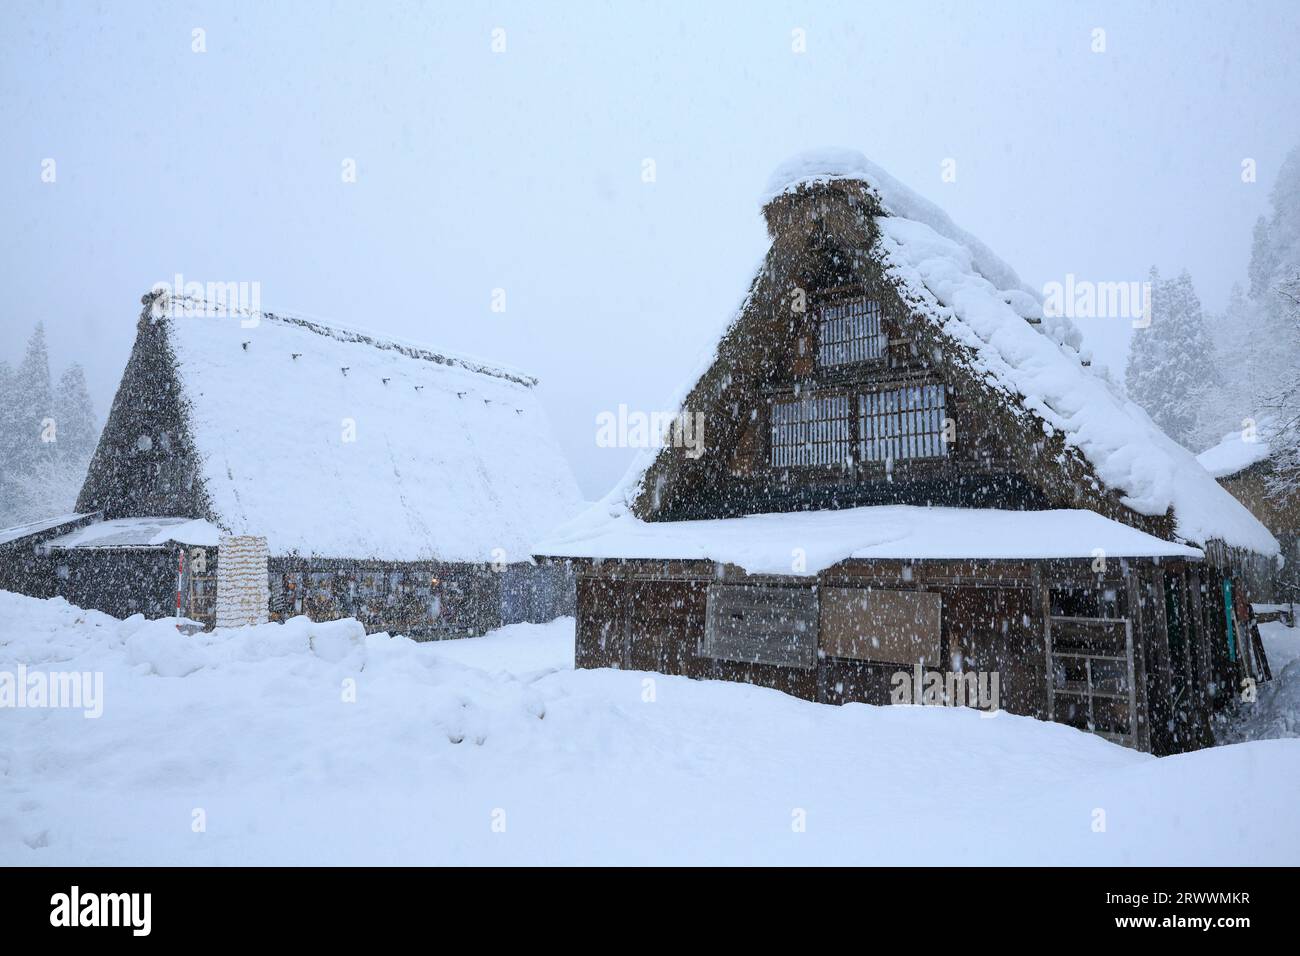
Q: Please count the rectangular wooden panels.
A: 2